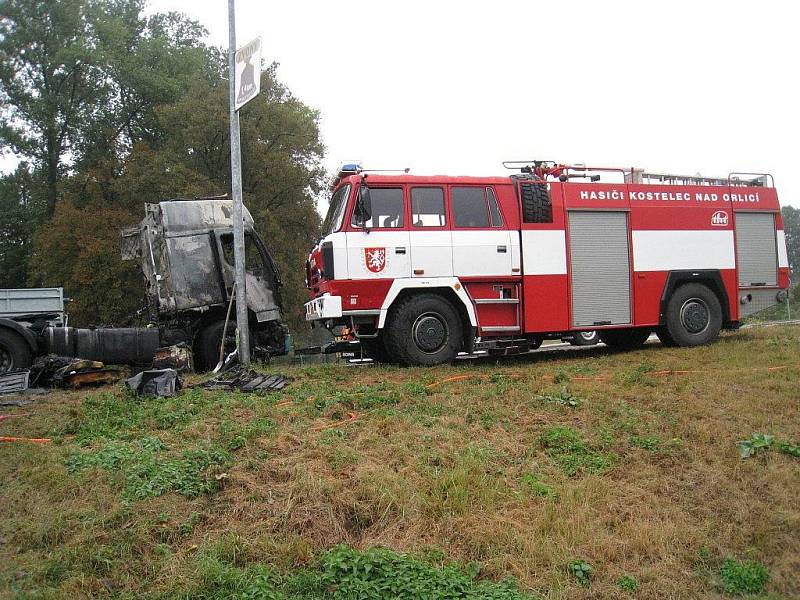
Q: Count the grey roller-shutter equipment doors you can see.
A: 2